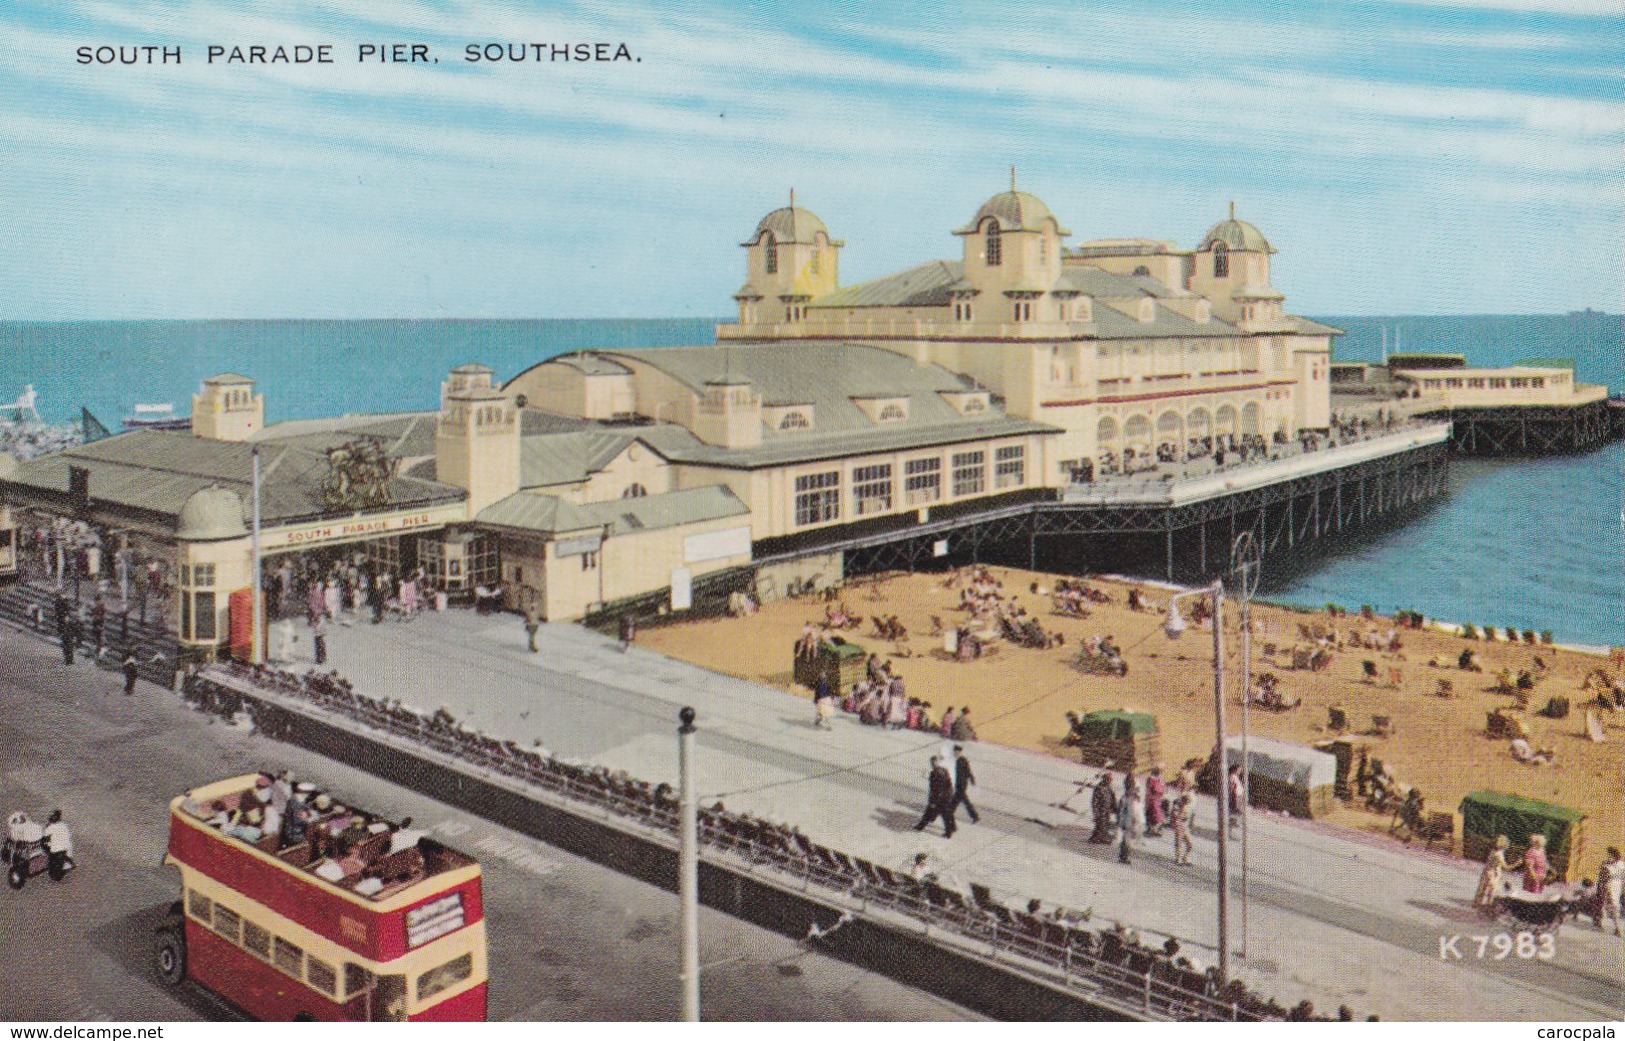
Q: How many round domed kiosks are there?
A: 1